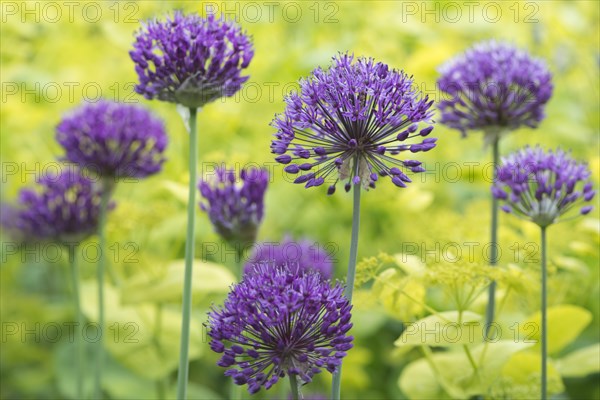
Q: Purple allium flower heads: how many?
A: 9